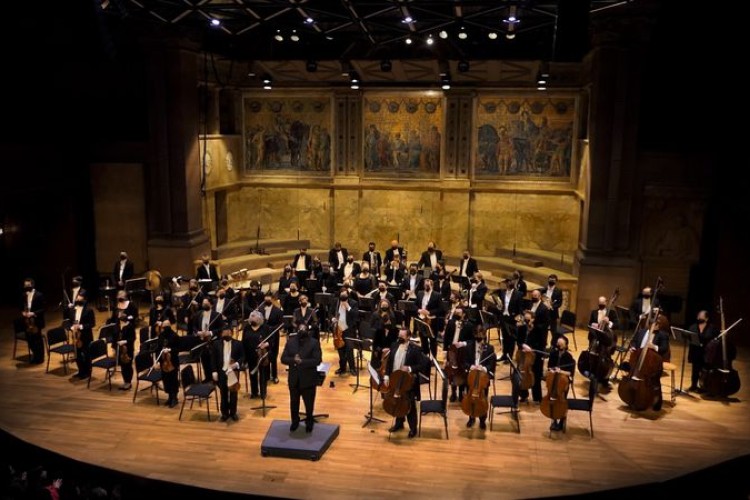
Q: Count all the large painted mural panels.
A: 3